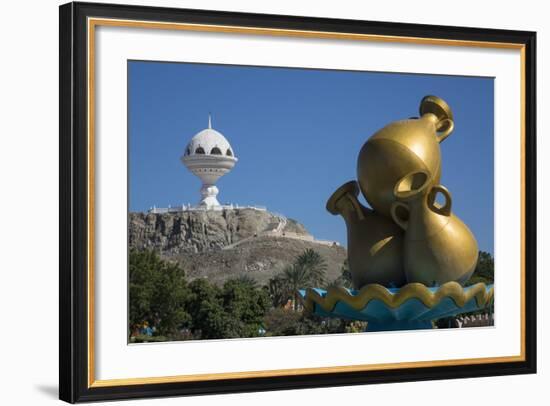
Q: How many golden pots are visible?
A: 3